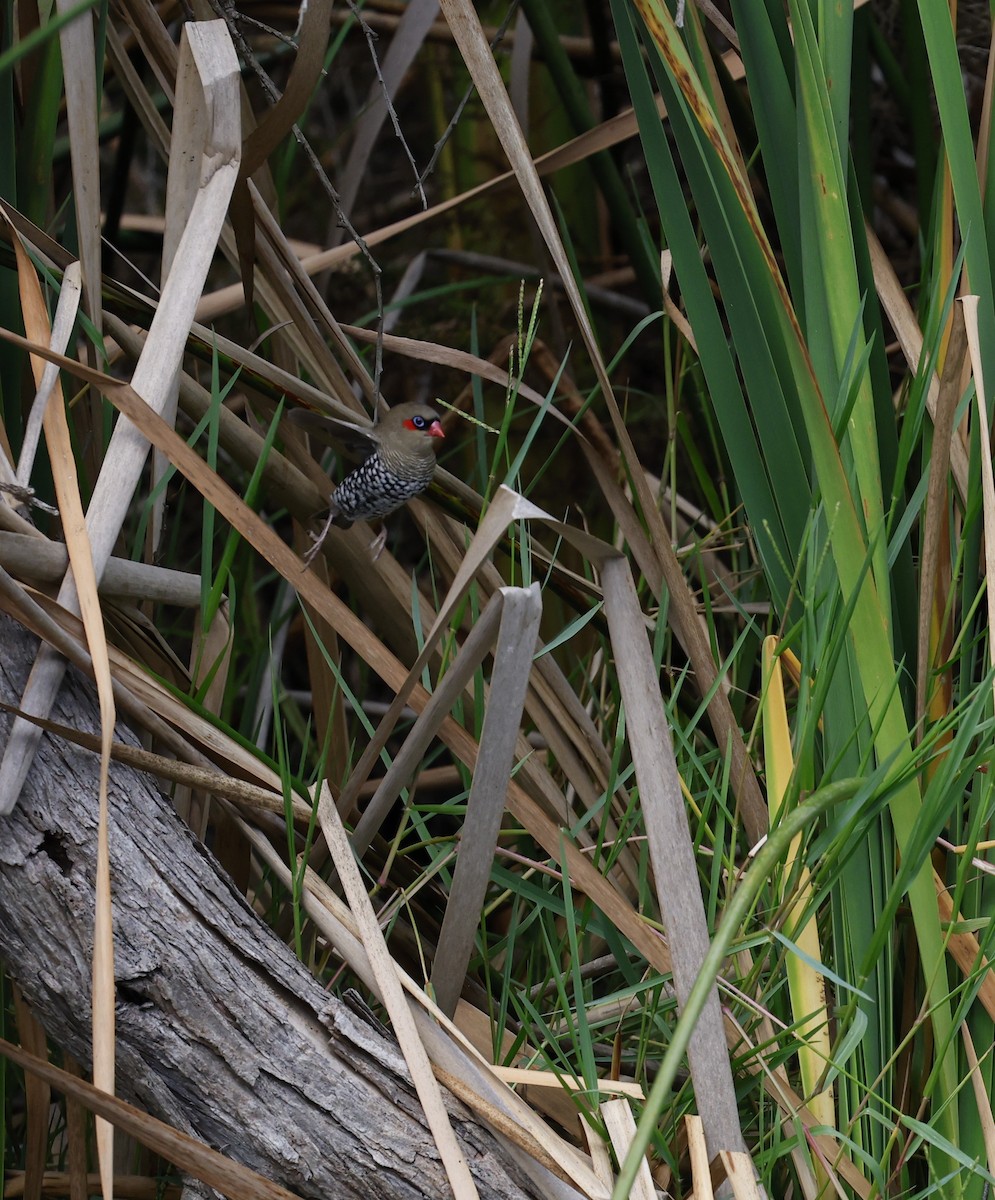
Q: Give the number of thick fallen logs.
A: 1